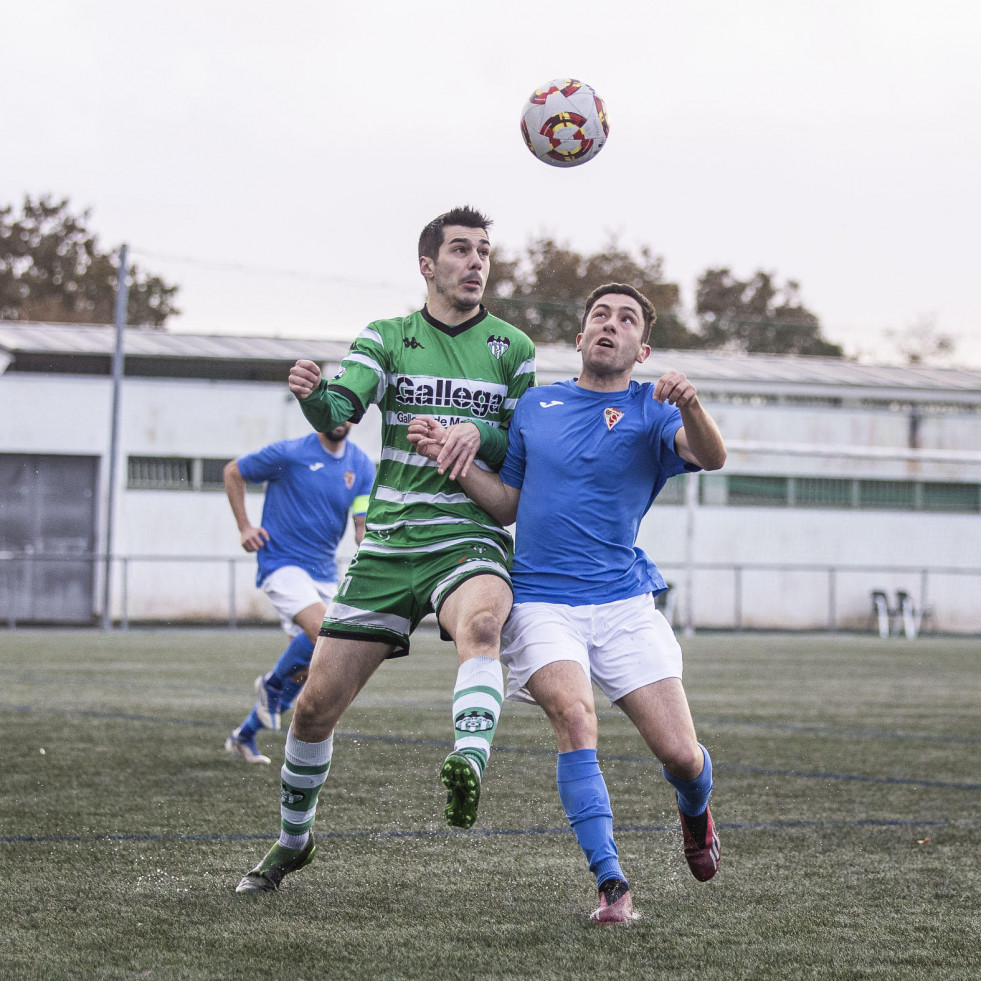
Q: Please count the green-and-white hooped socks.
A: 2